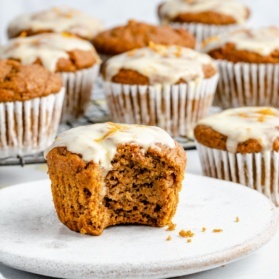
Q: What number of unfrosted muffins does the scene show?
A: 2